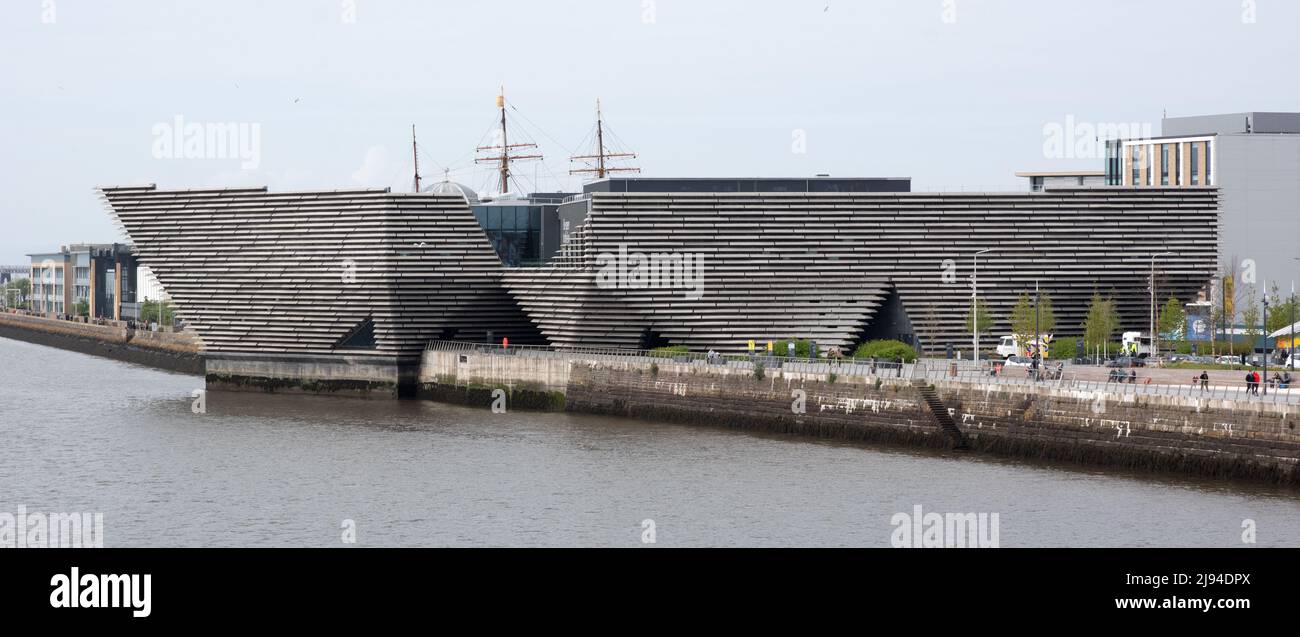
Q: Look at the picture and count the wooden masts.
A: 3